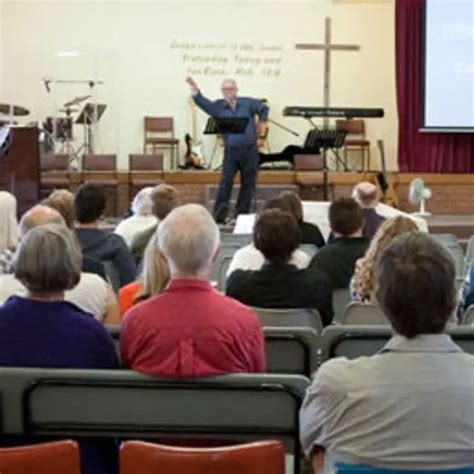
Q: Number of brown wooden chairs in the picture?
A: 6